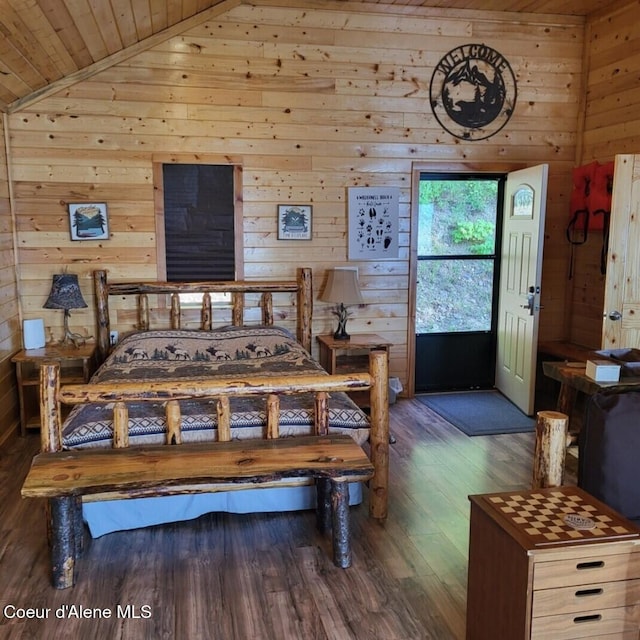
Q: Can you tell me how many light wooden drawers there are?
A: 3